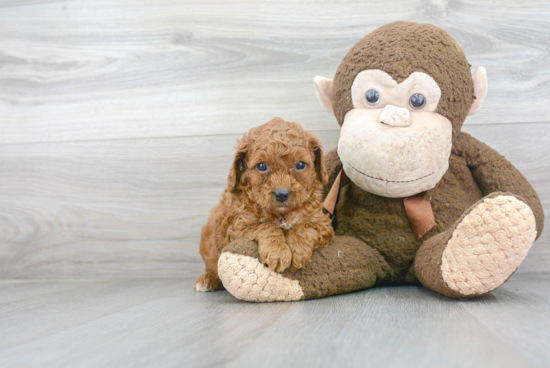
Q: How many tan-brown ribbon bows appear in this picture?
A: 1